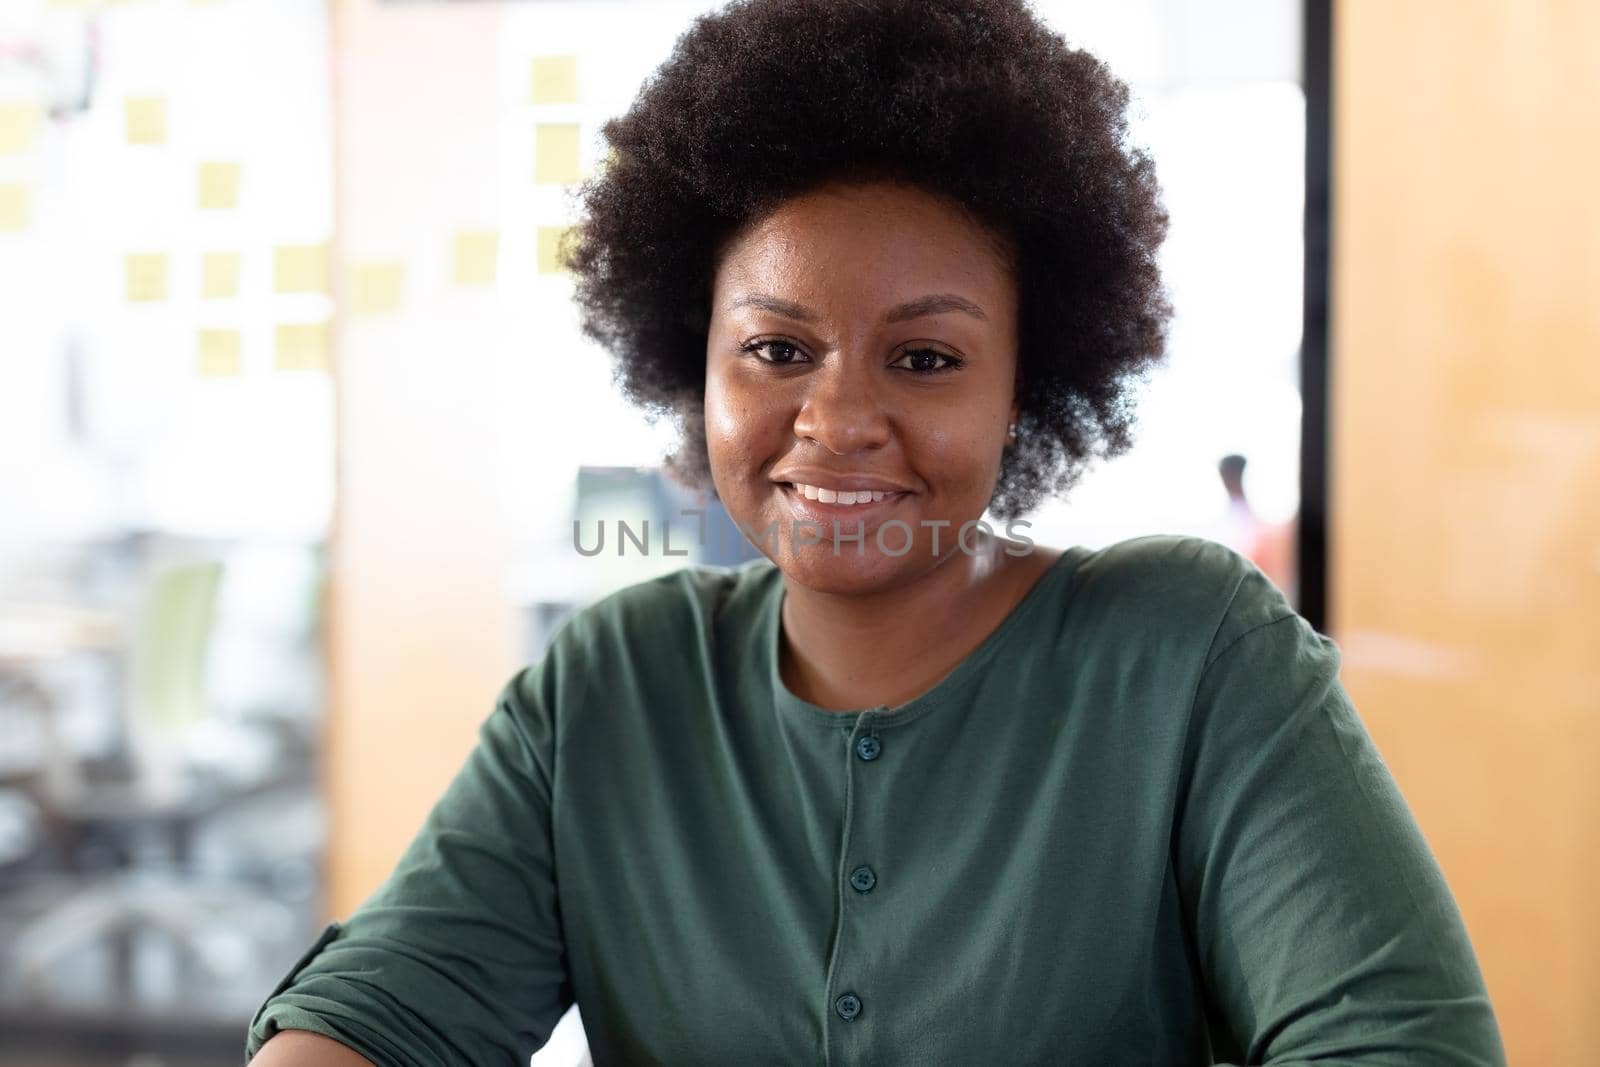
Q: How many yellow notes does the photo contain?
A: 14